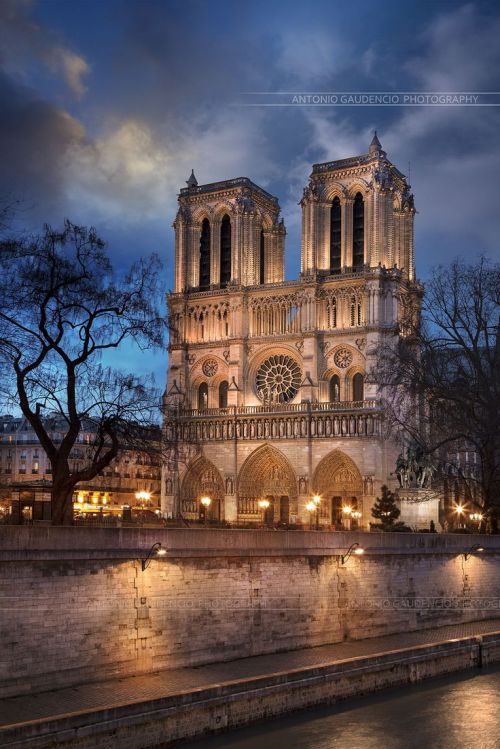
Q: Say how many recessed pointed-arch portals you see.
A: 3